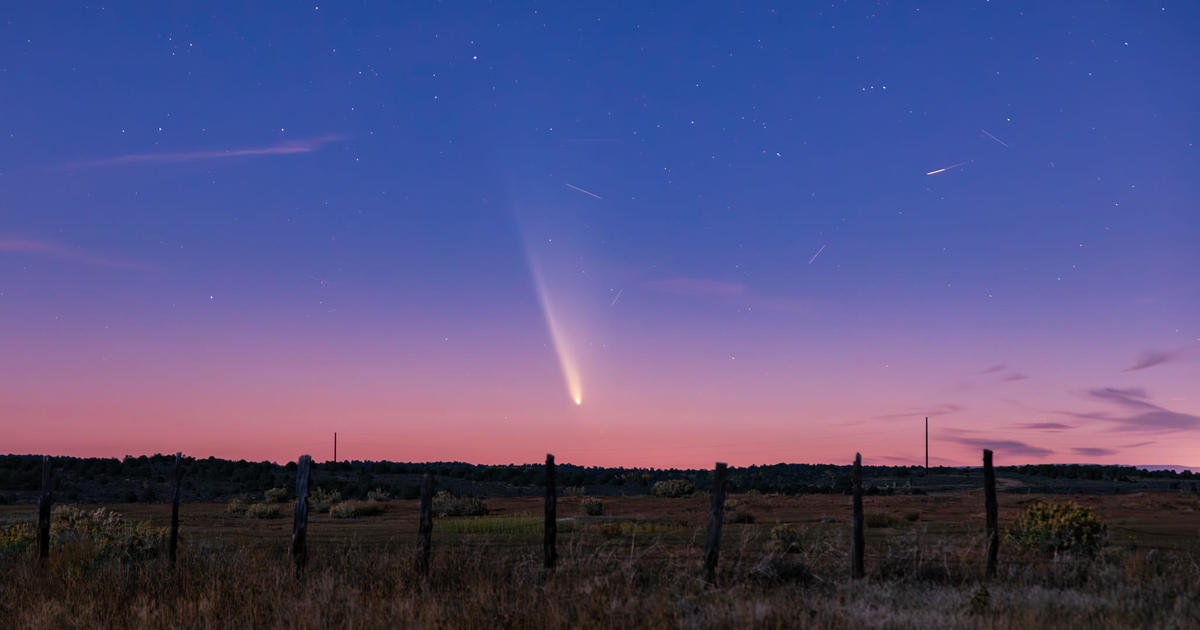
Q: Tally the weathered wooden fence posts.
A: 8